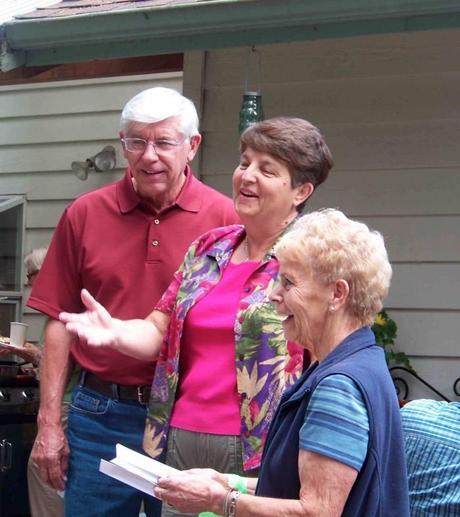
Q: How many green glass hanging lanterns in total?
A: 1